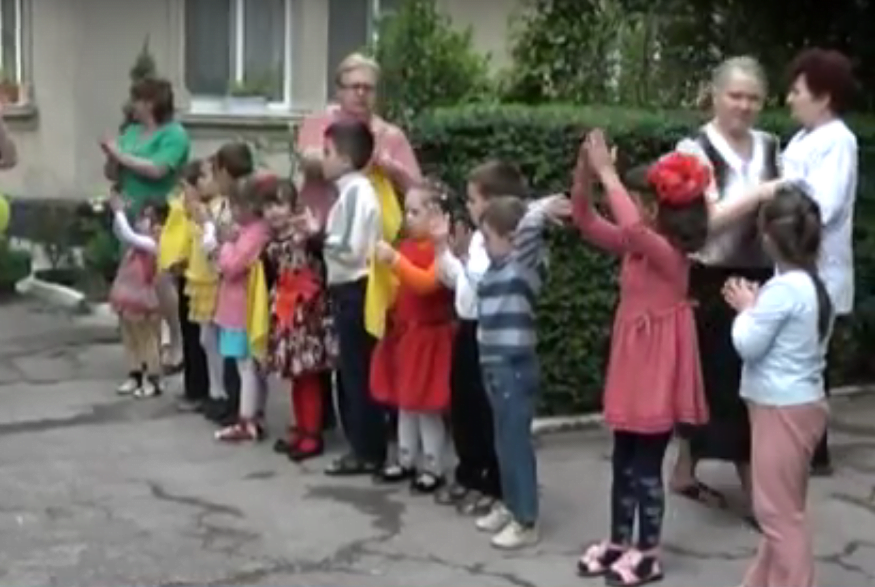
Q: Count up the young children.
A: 12